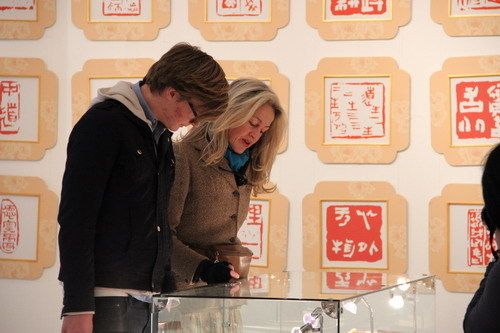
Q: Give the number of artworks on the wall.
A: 14